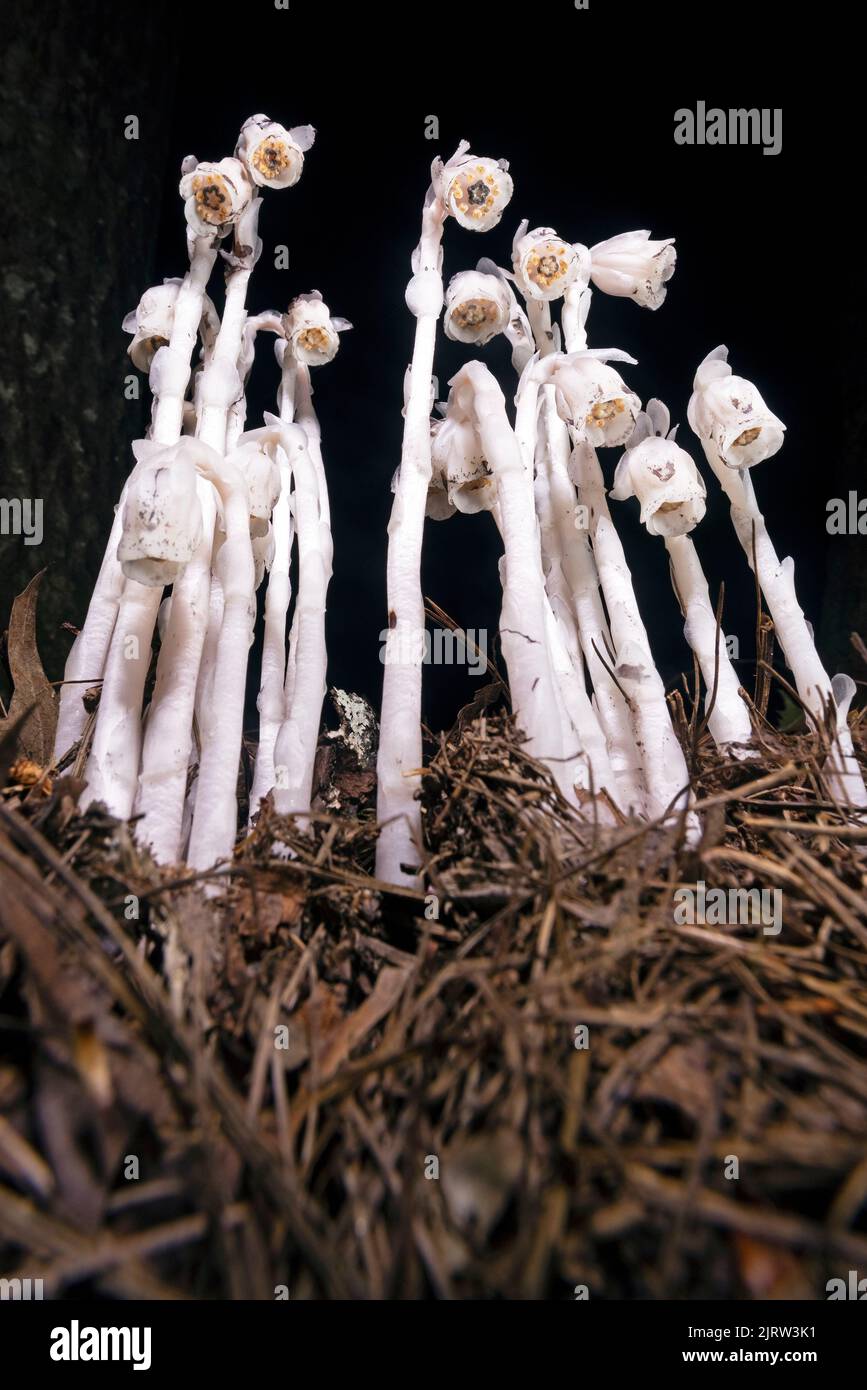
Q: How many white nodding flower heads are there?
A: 15